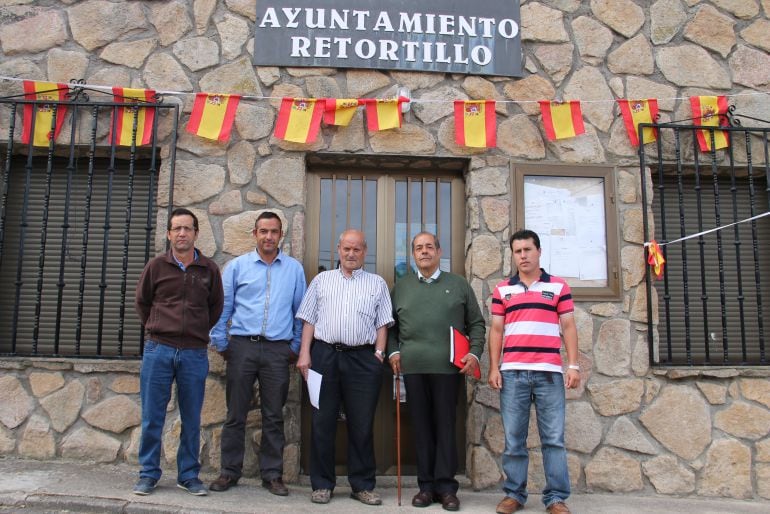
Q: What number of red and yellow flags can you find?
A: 11